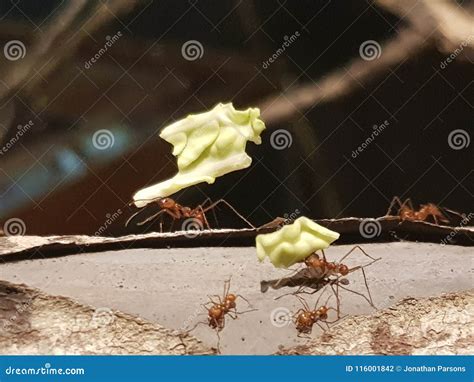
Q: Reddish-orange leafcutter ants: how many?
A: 5